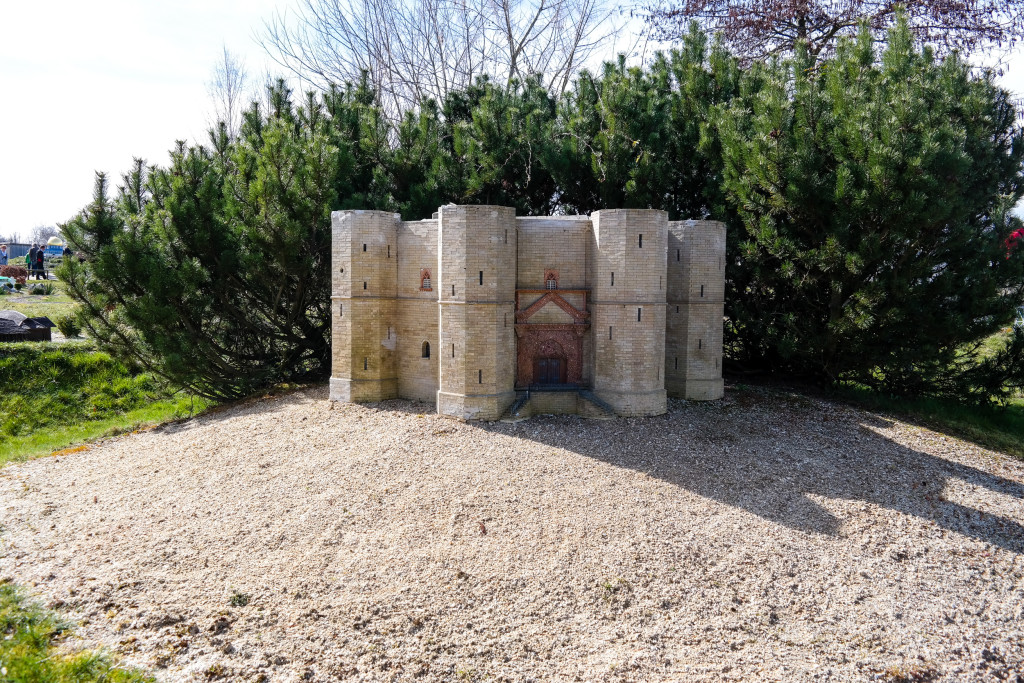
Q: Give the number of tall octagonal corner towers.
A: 4